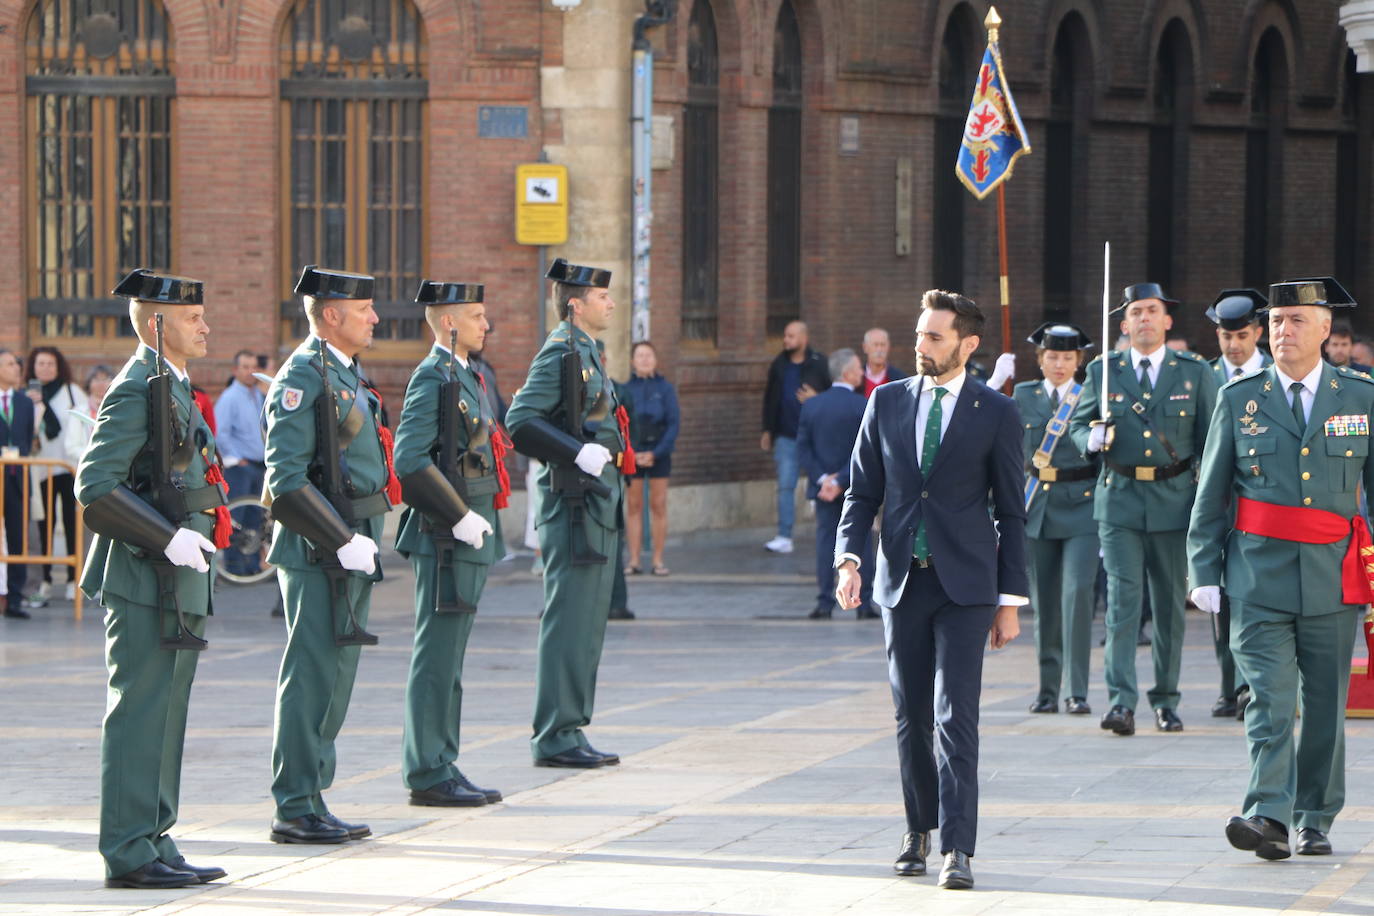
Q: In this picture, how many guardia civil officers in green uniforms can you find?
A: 8